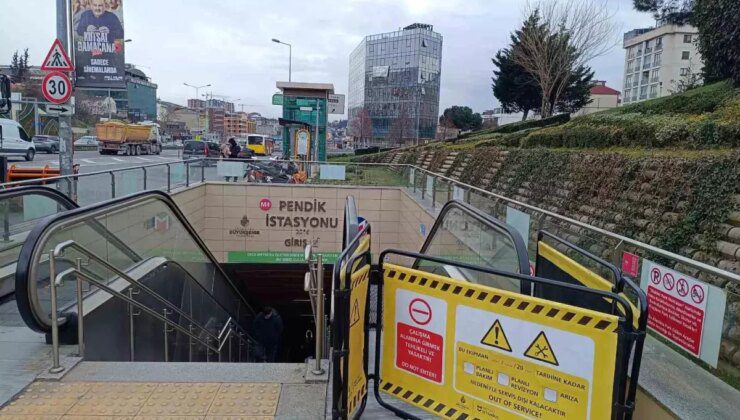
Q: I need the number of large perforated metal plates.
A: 0